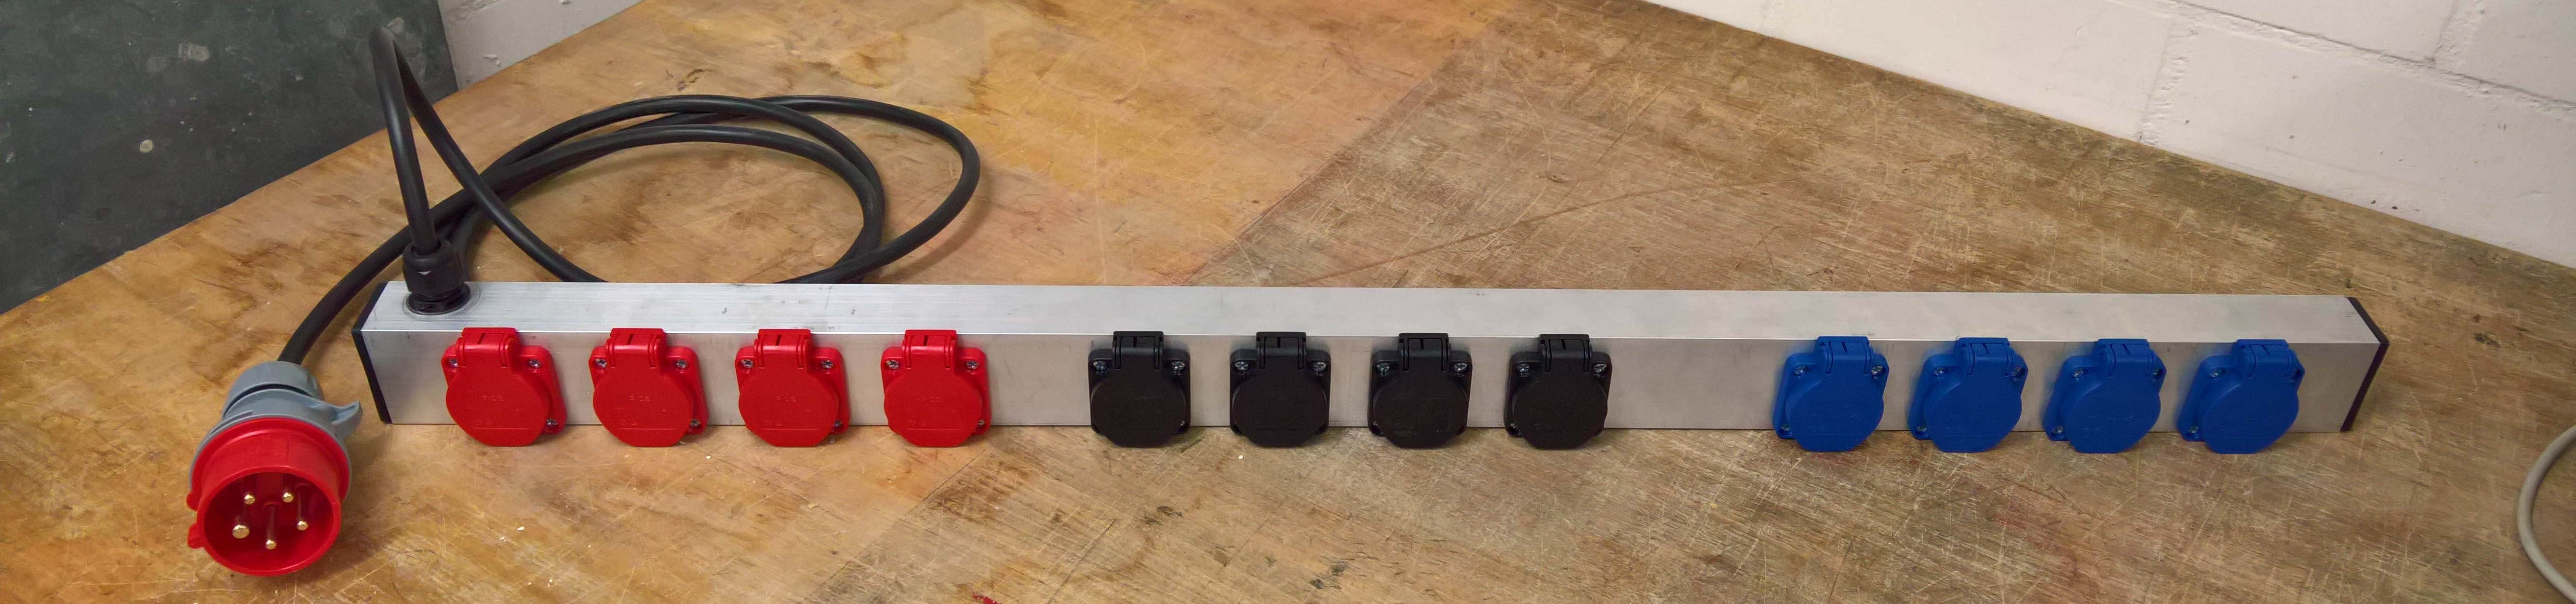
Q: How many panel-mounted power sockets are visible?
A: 12